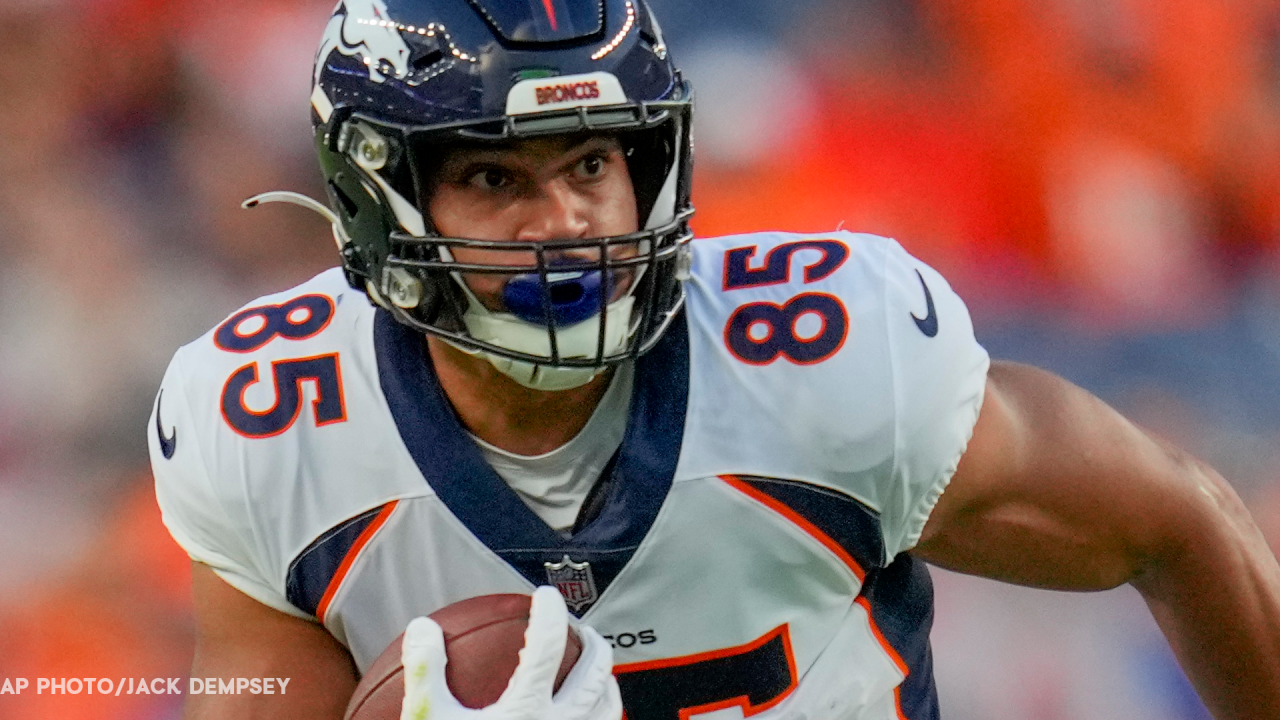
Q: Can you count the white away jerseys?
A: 1